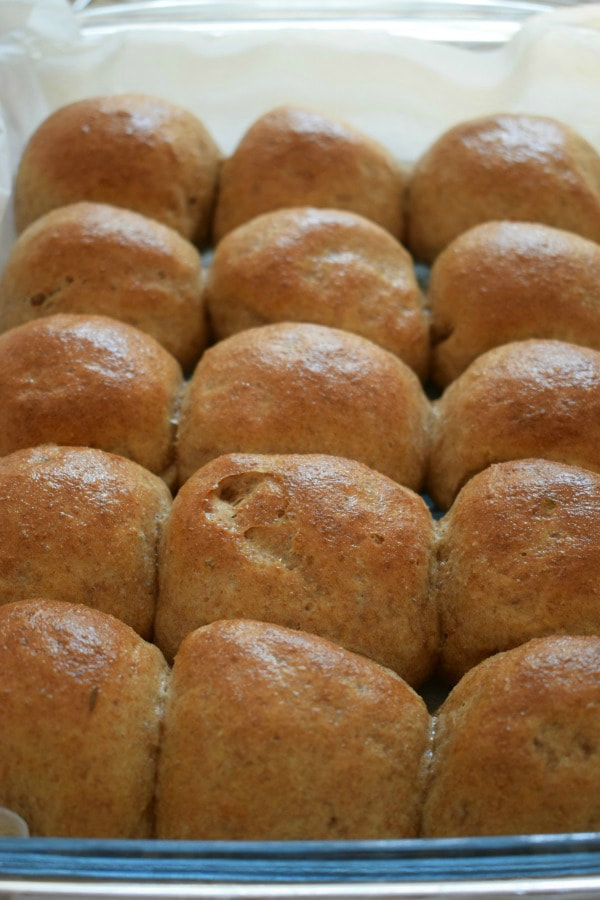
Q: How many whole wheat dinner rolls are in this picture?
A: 15